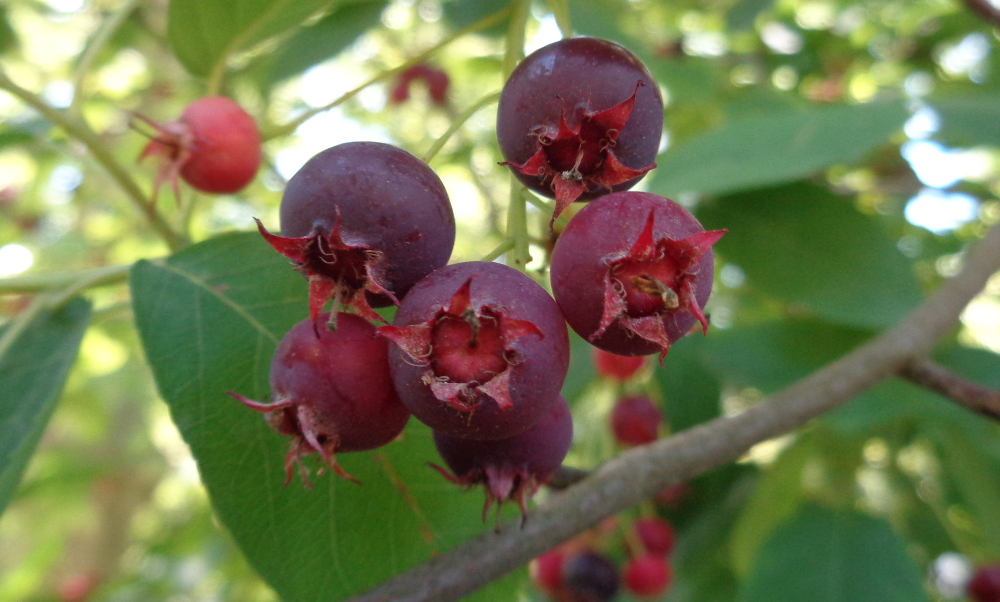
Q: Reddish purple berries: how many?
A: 6